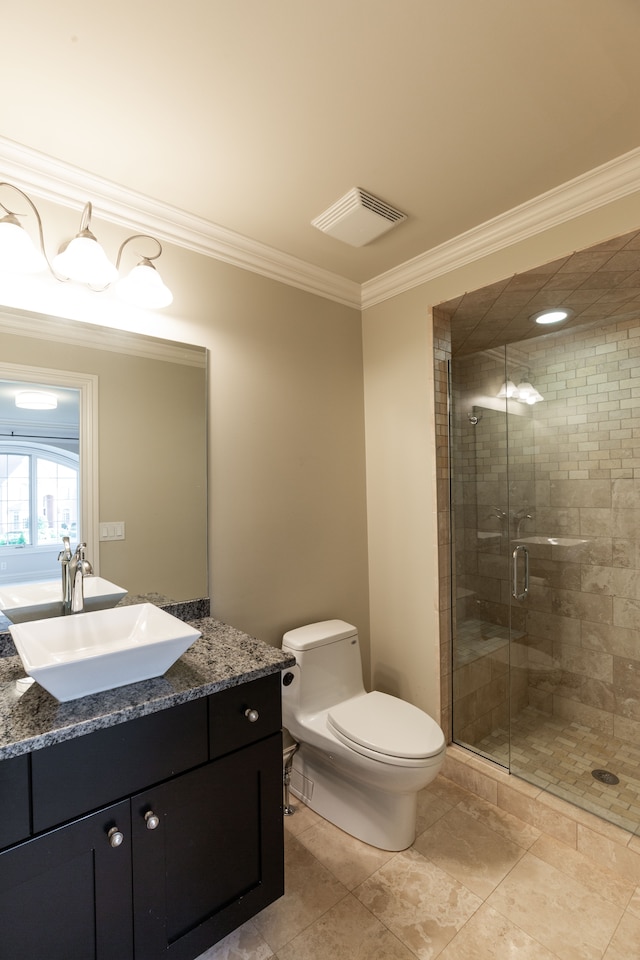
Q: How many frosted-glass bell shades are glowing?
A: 3